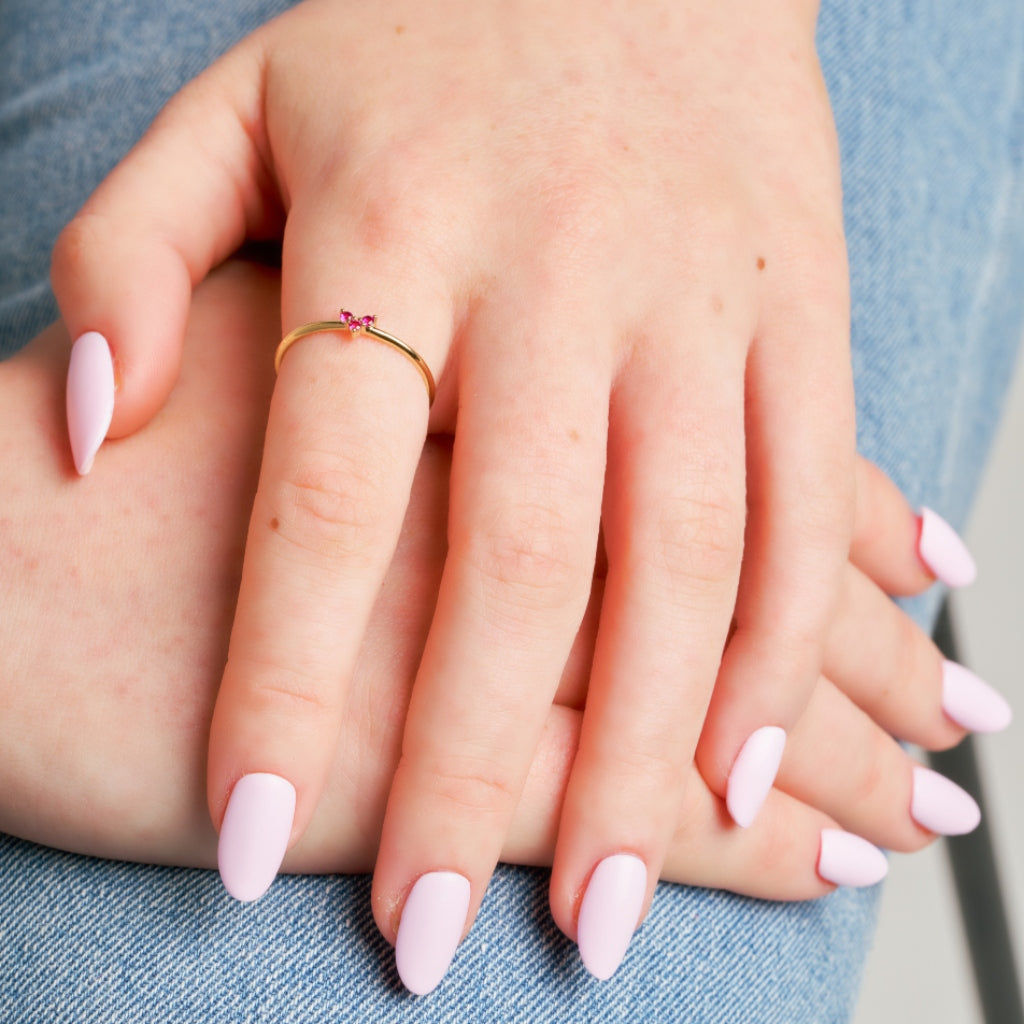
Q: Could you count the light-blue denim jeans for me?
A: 1